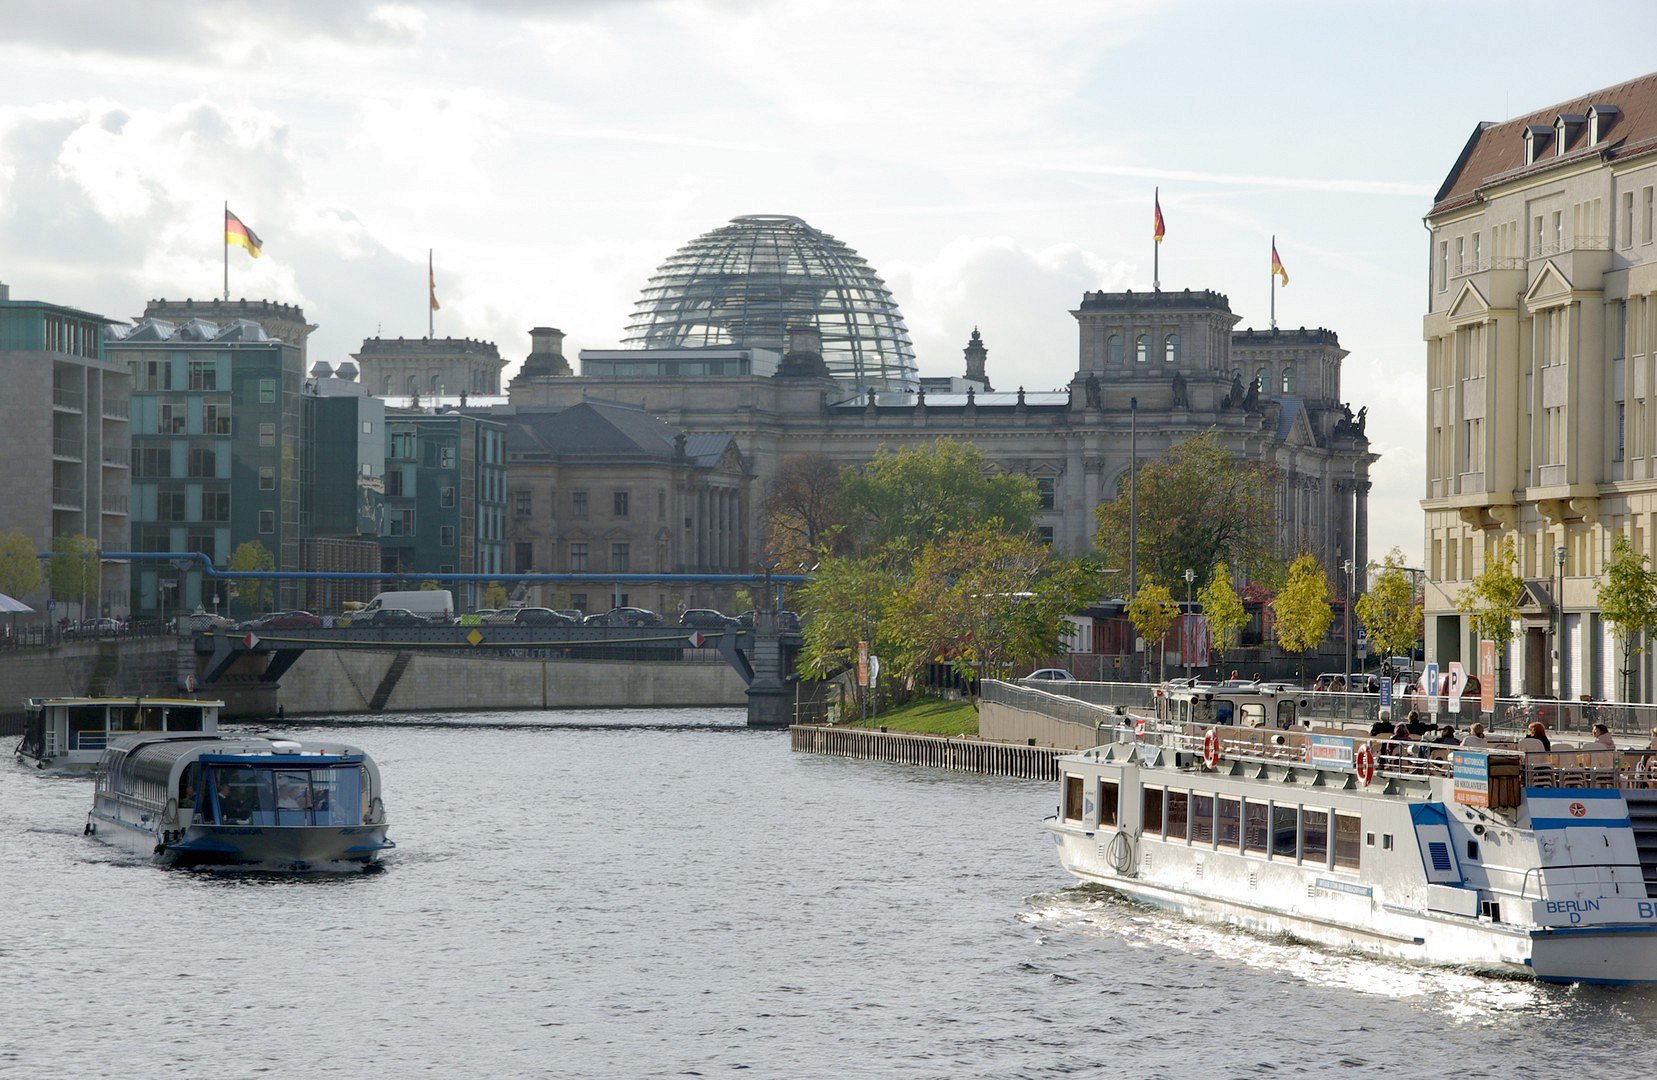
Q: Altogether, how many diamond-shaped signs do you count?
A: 3